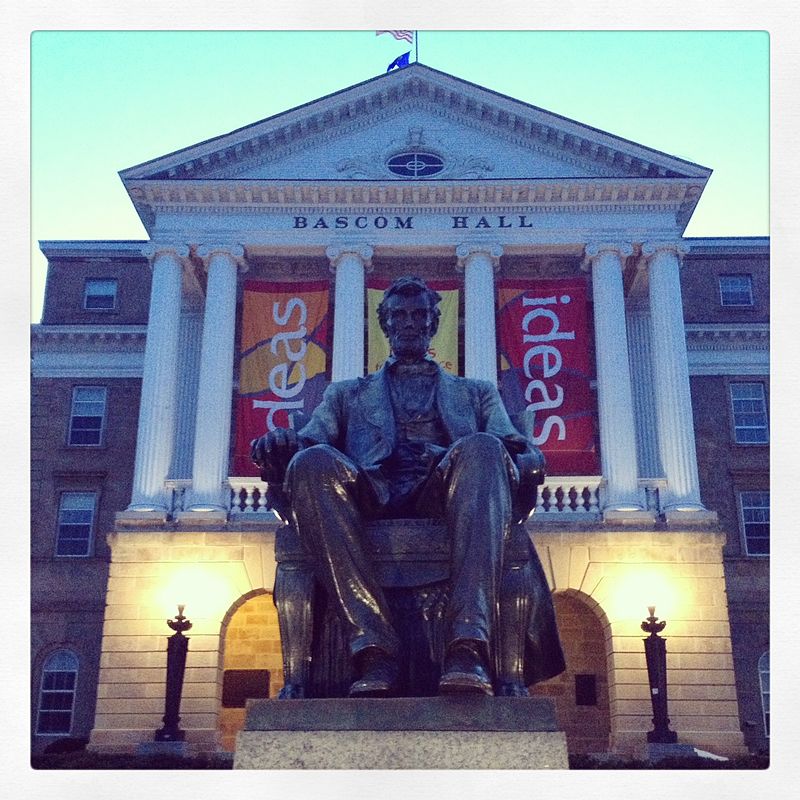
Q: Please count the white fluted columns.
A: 6